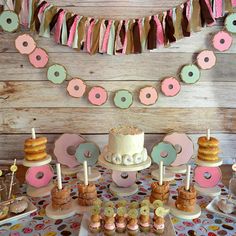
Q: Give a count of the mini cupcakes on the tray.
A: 12